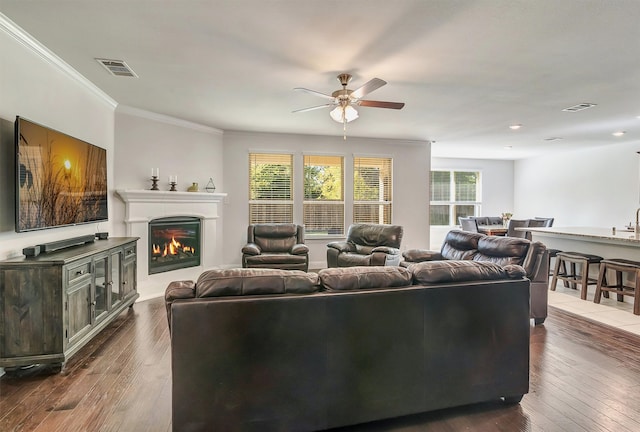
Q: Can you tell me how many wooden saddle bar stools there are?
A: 3